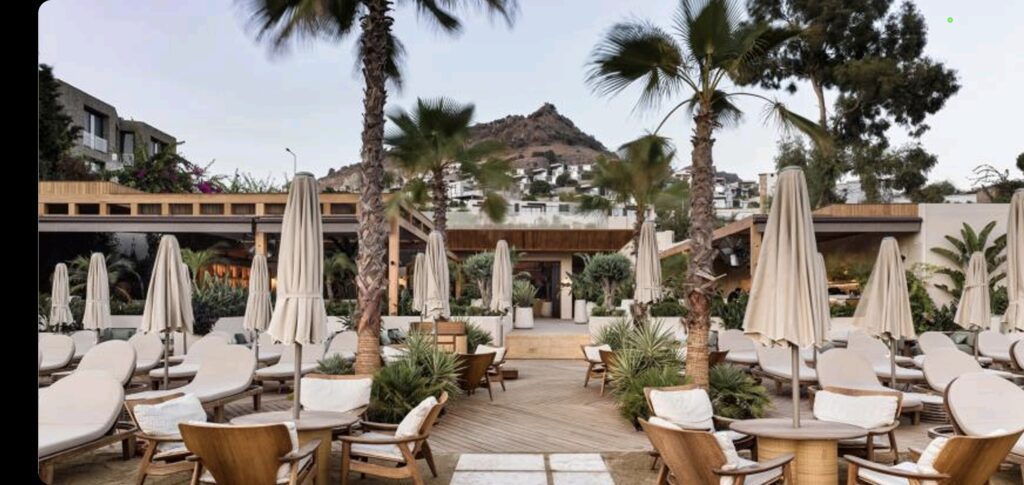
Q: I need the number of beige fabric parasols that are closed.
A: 15